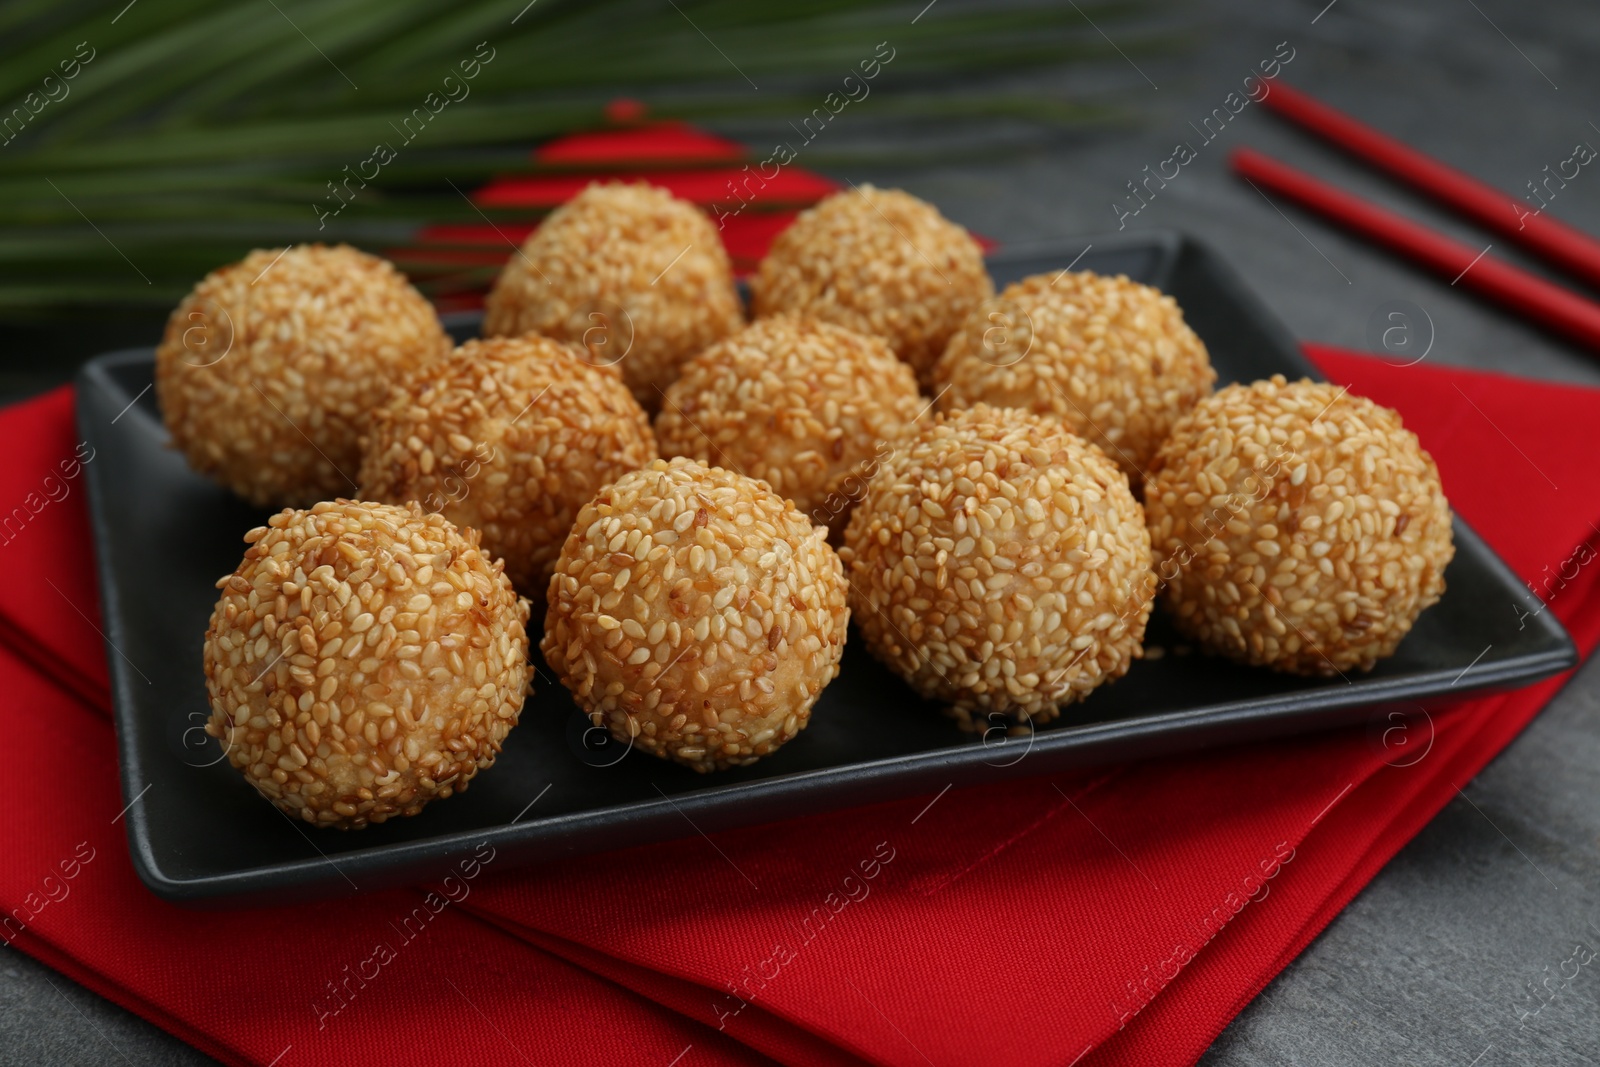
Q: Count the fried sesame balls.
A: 10